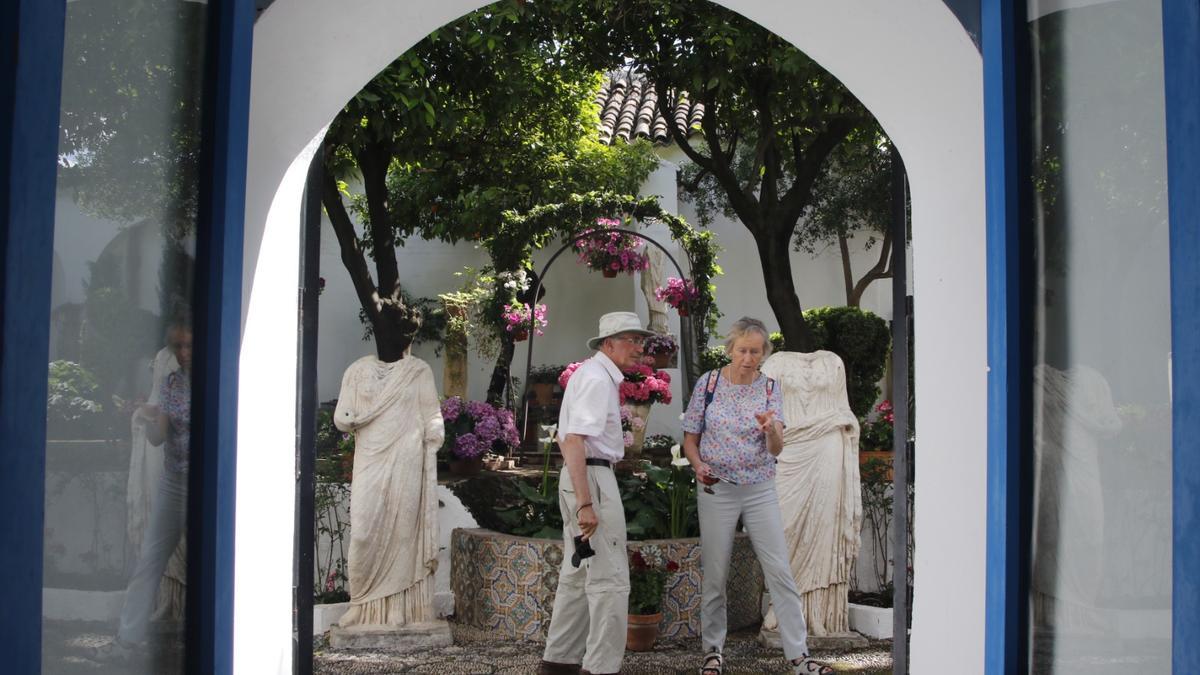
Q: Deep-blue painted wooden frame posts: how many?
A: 4